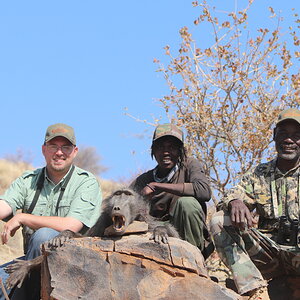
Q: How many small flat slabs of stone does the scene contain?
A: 1